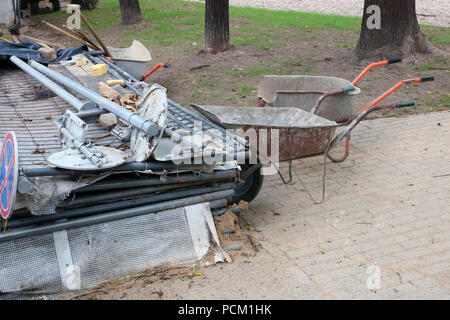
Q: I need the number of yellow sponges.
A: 3